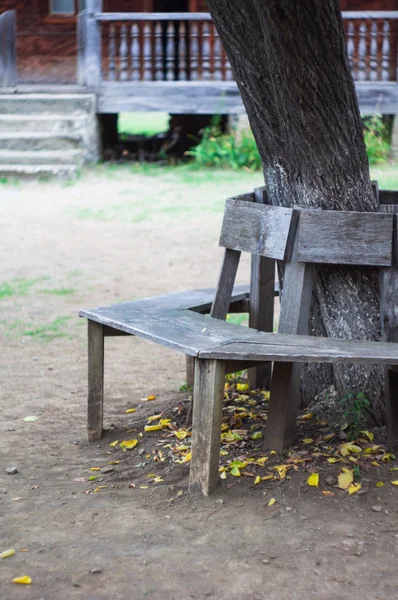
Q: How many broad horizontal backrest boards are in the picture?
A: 2